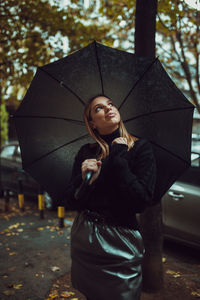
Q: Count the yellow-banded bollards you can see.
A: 3